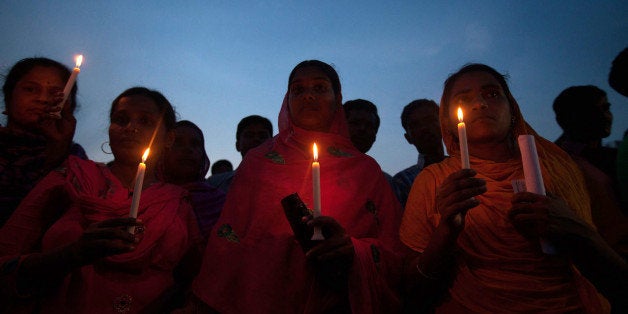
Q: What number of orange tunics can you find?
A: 1